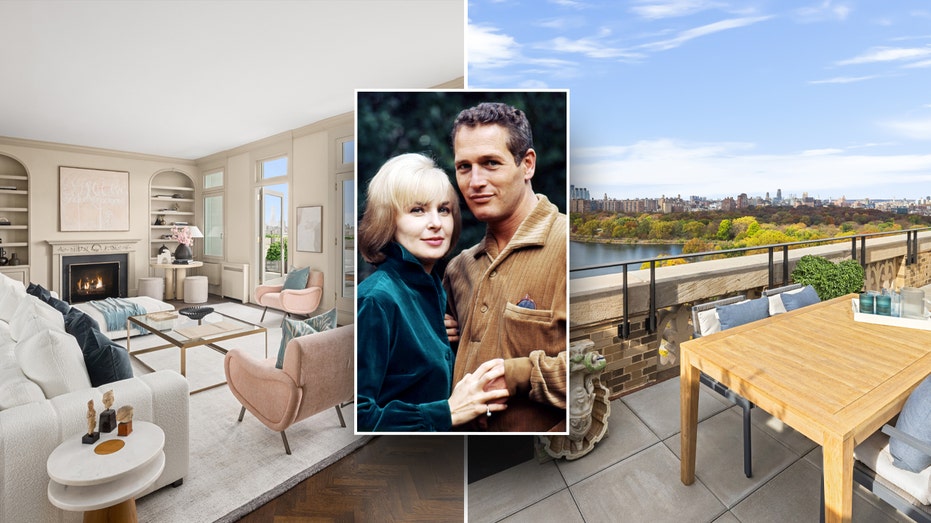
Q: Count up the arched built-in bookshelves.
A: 2